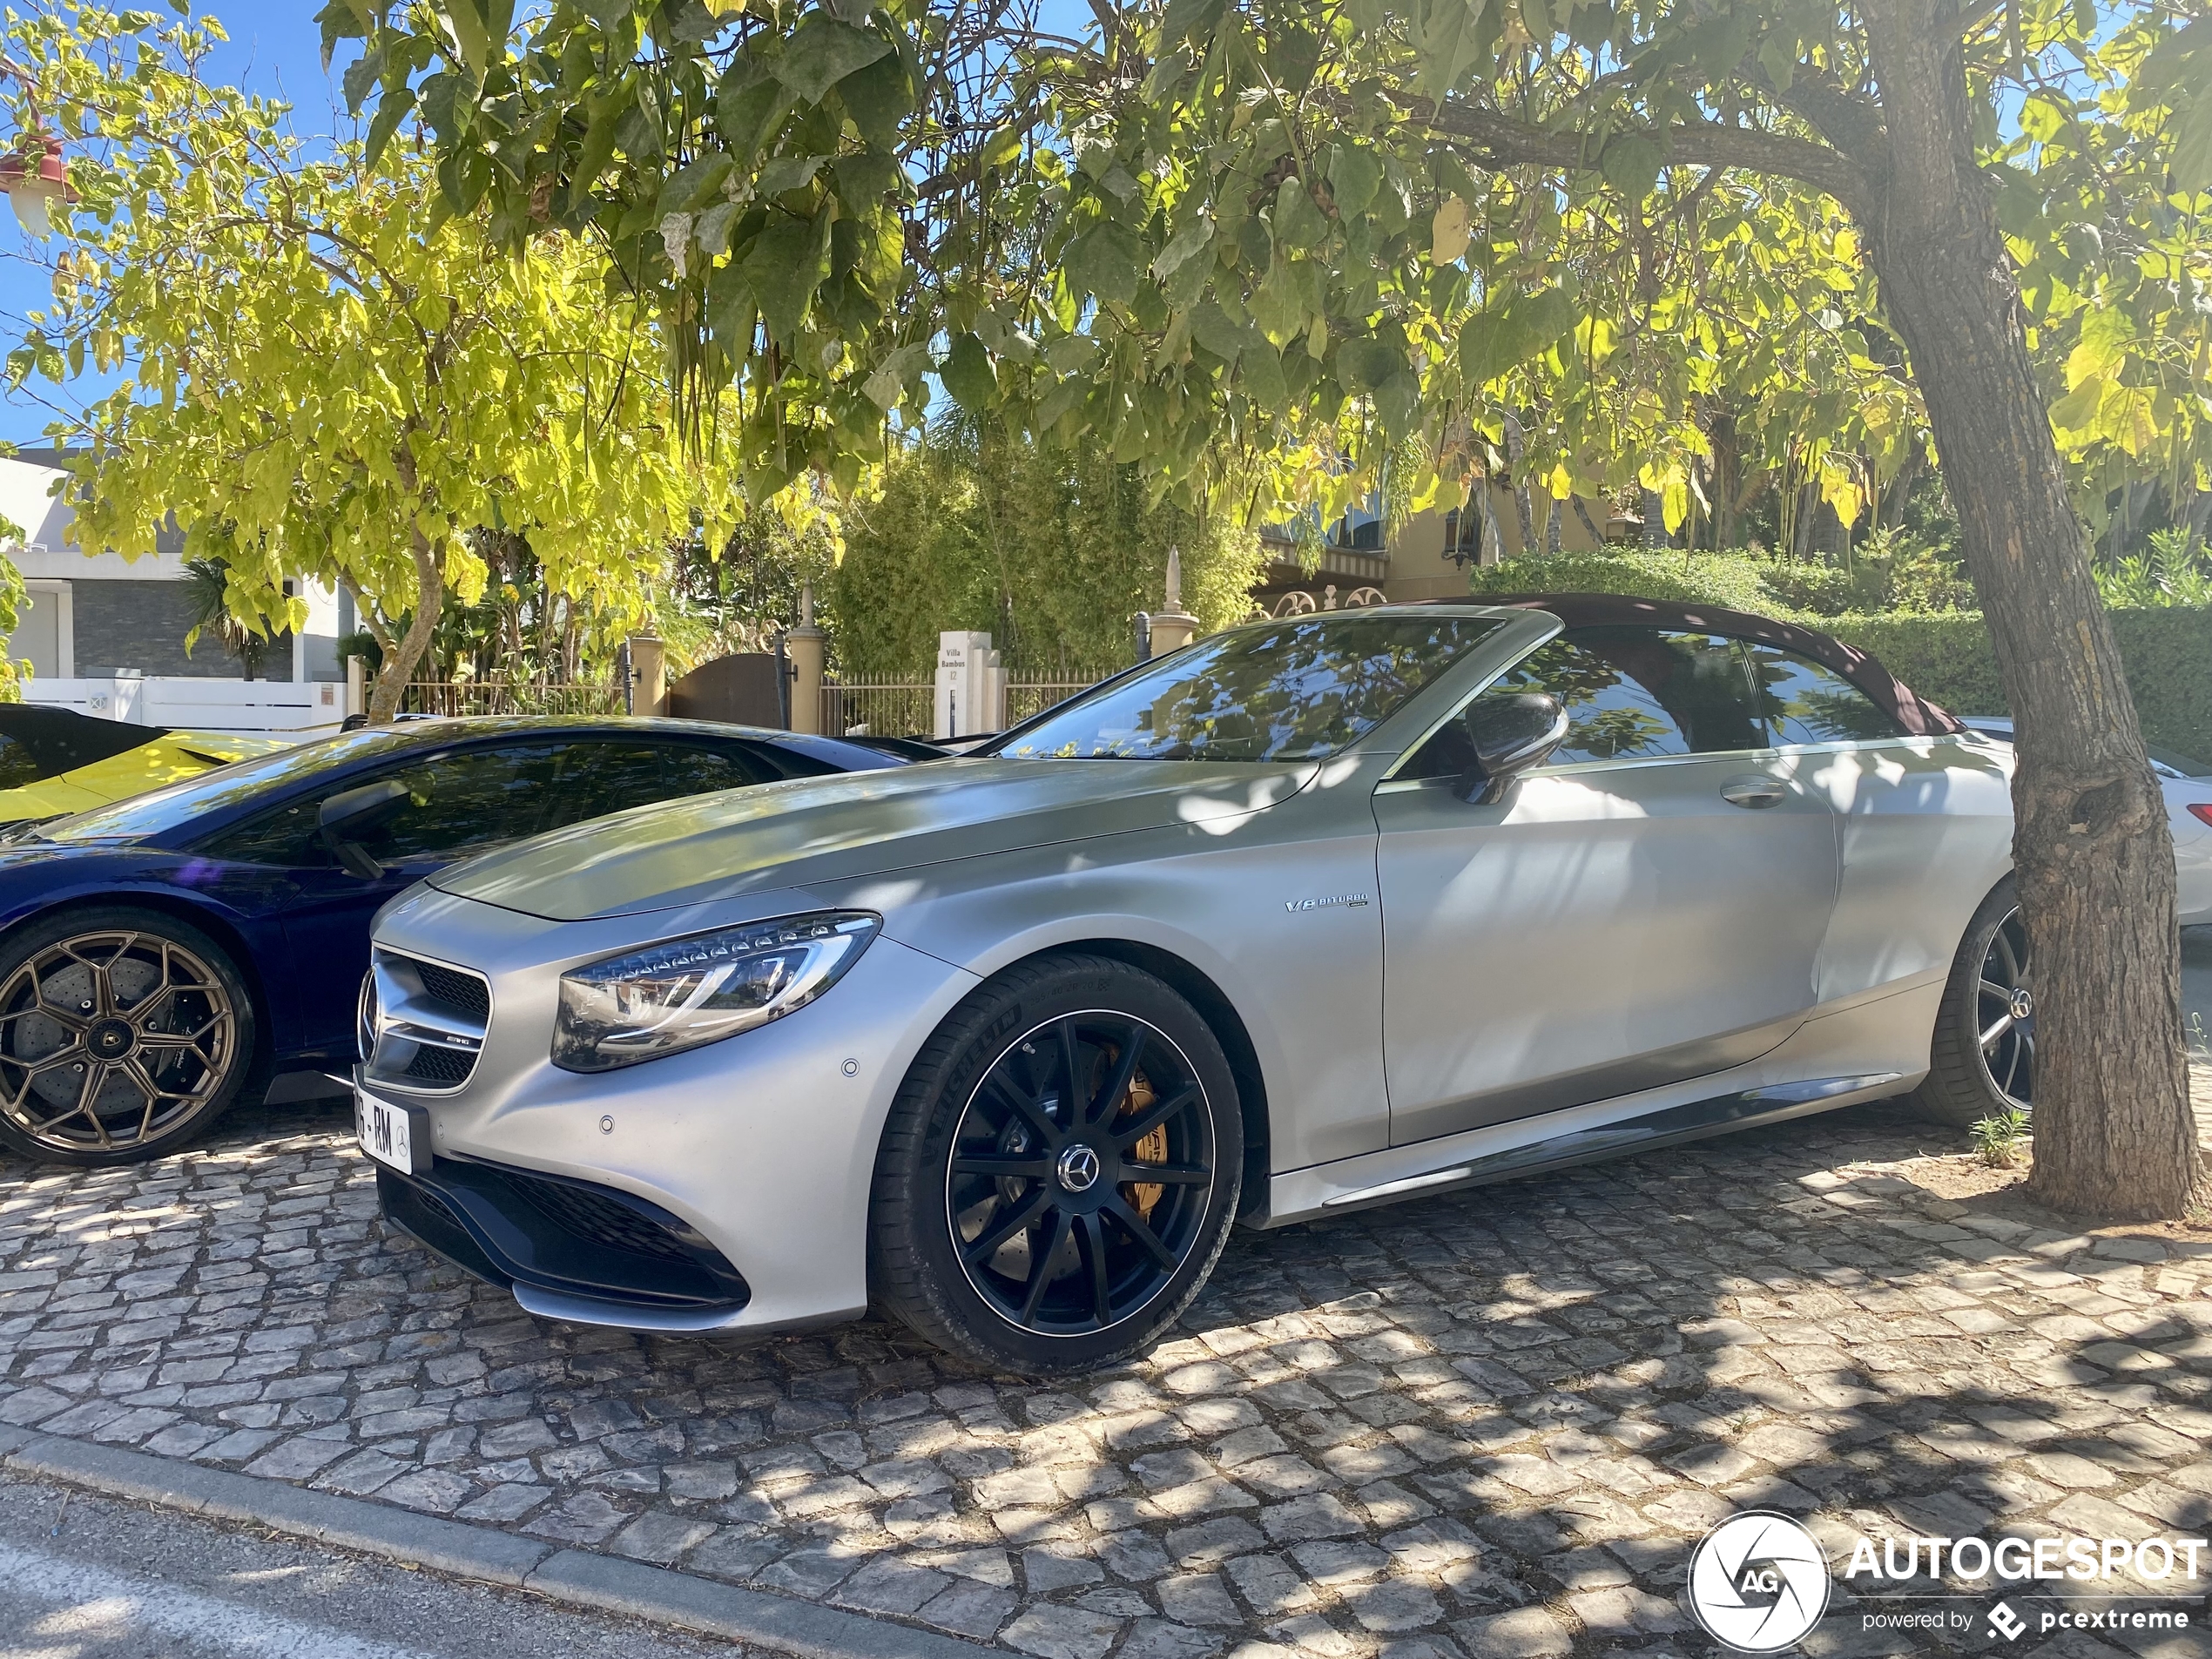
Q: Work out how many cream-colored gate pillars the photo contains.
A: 3